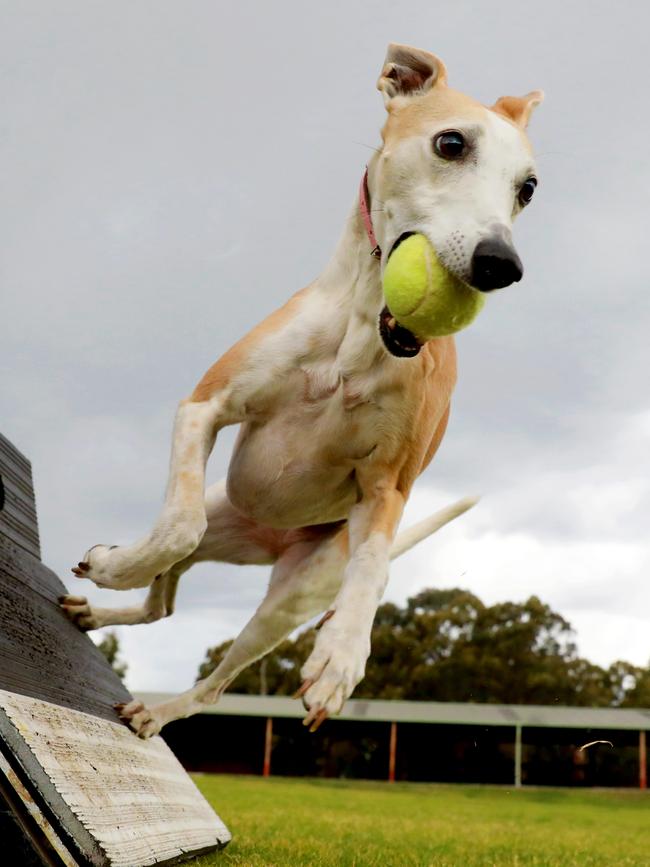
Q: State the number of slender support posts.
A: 4